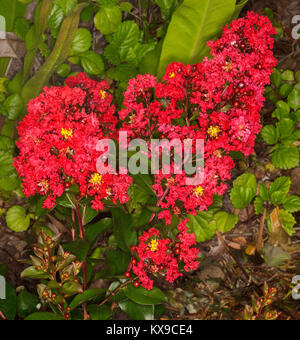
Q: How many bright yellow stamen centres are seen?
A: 7